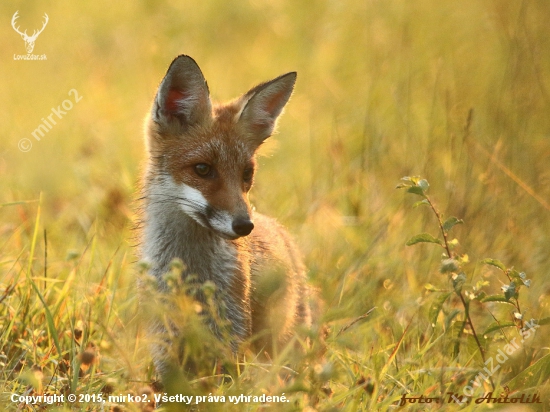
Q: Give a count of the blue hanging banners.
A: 0